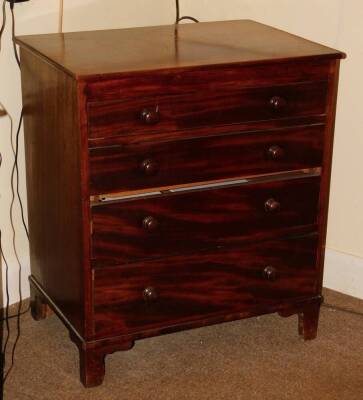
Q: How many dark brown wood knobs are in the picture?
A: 8